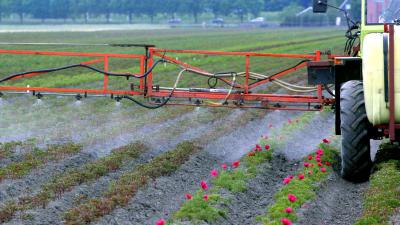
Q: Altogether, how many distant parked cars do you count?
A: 3